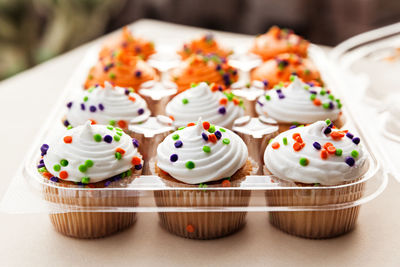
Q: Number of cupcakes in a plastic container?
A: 12